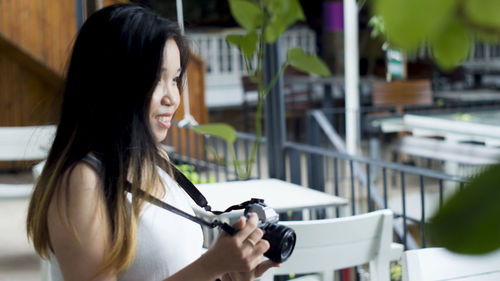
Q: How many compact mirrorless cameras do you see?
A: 1